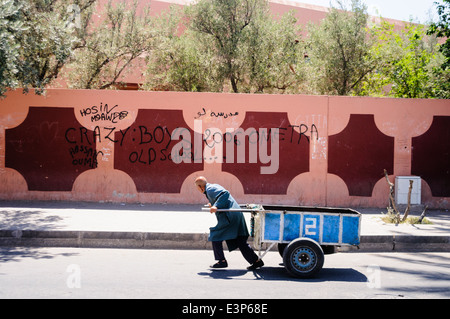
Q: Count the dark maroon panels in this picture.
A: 5